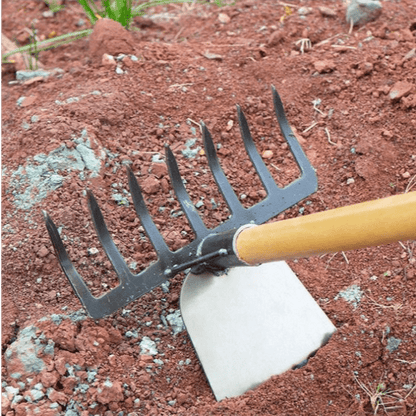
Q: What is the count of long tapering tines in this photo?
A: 7